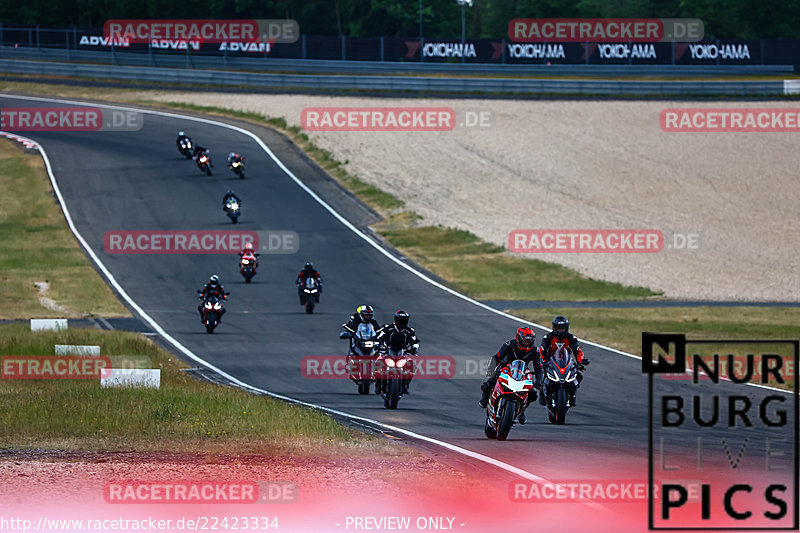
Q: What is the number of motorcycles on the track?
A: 11